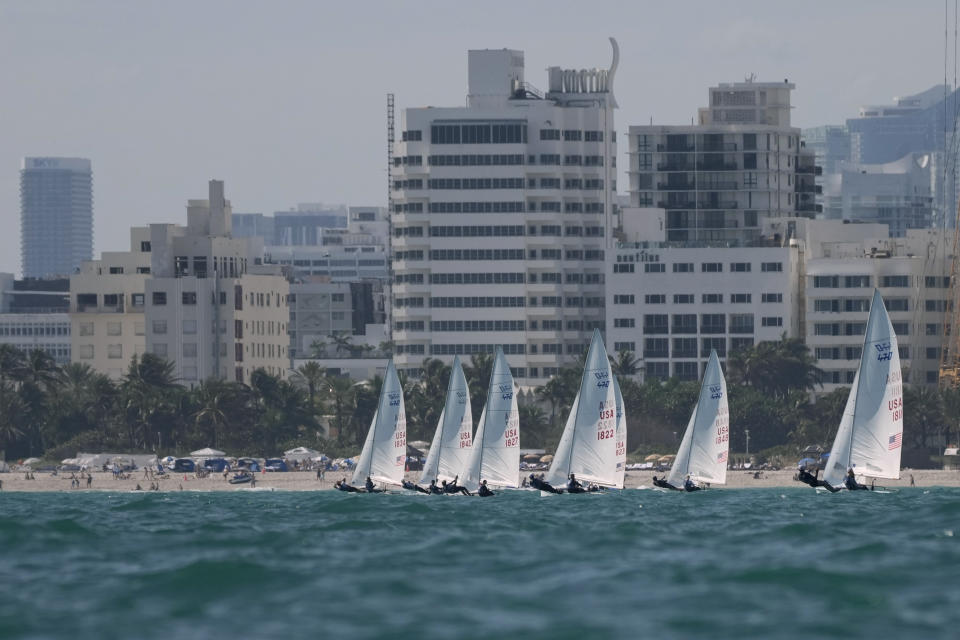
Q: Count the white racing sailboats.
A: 7